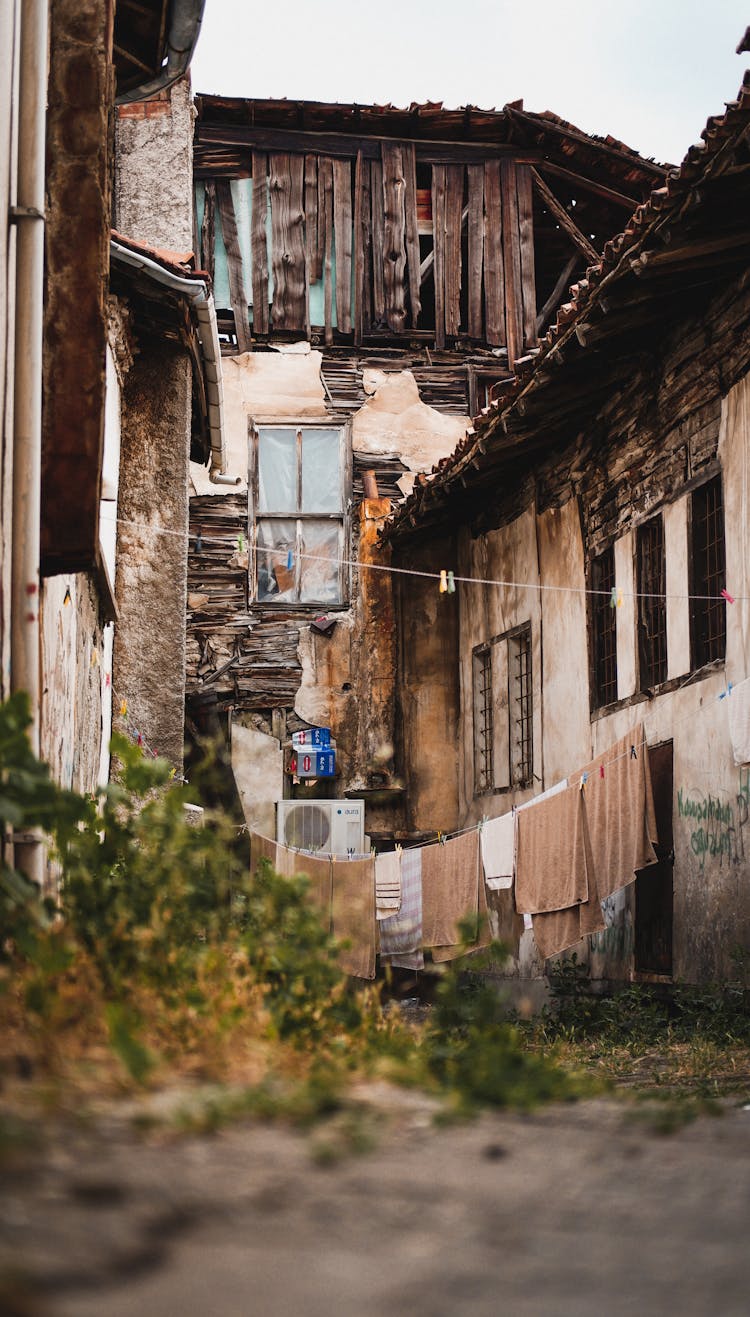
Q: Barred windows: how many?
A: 5